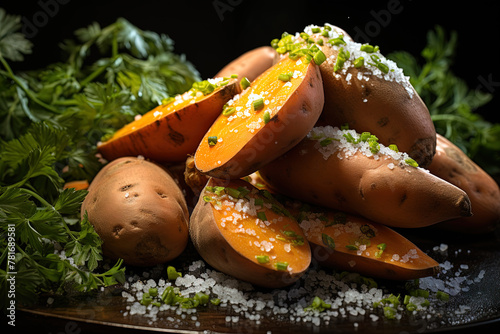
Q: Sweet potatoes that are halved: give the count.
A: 4